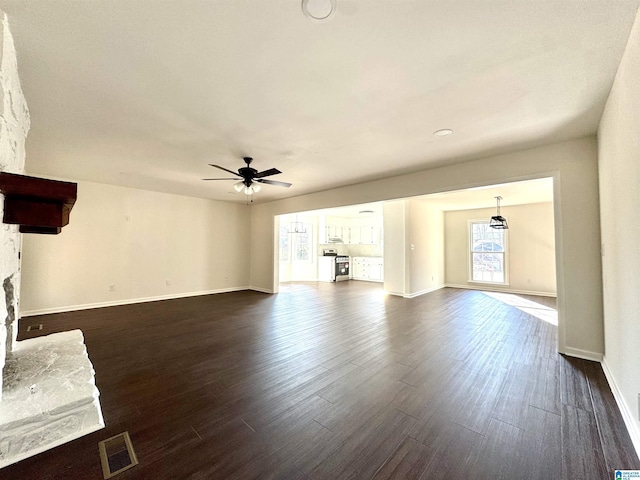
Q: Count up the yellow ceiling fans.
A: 0